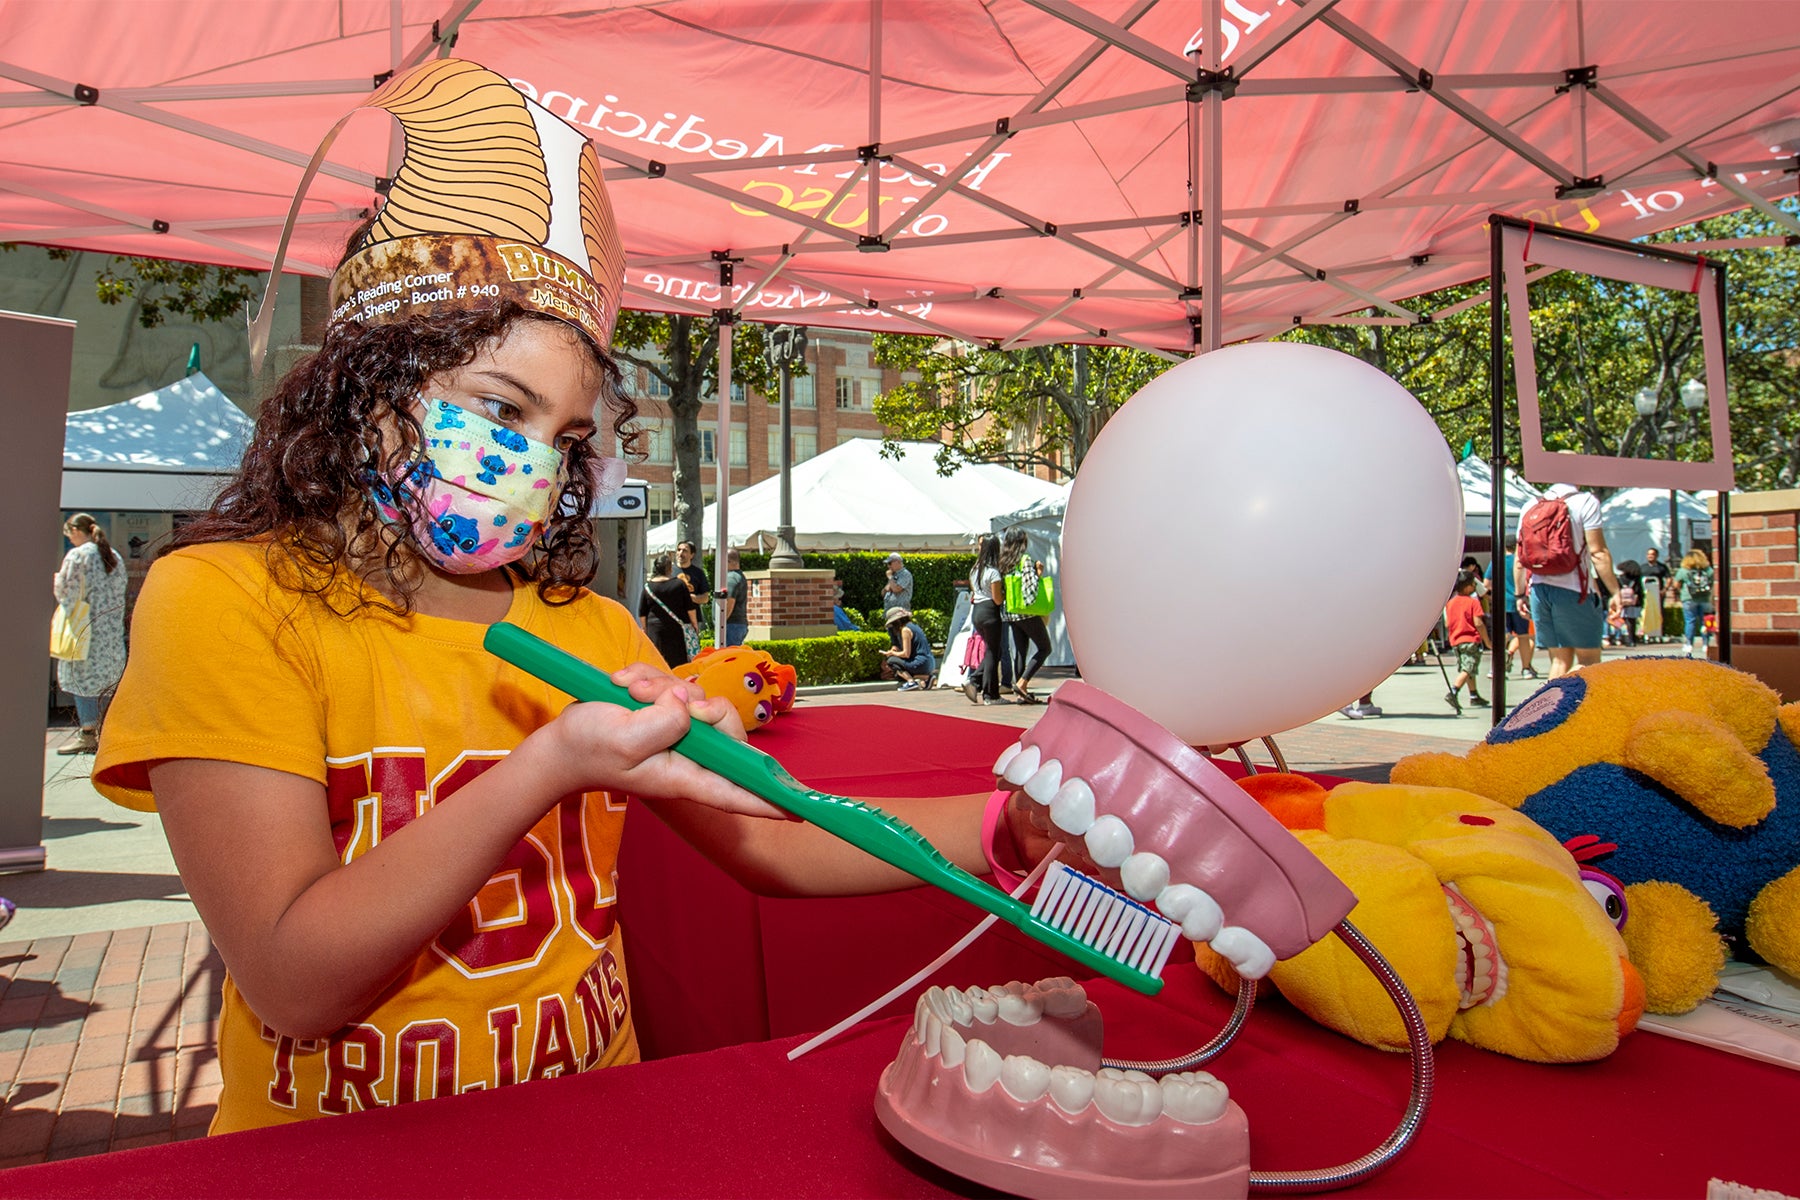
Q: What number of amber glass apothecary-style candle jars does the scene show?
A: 0